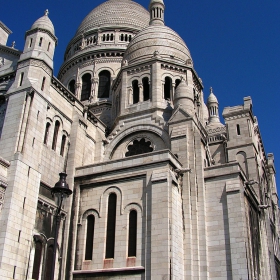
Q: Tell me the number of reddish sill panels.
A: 3